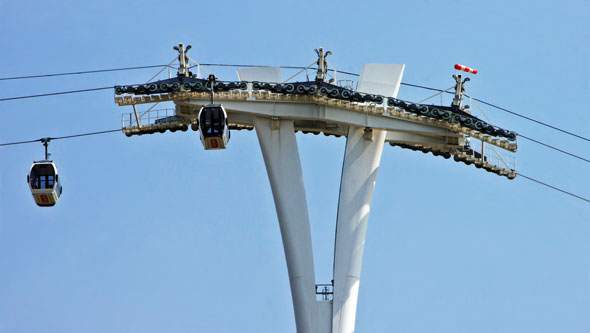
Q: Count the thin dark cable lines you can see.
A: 3